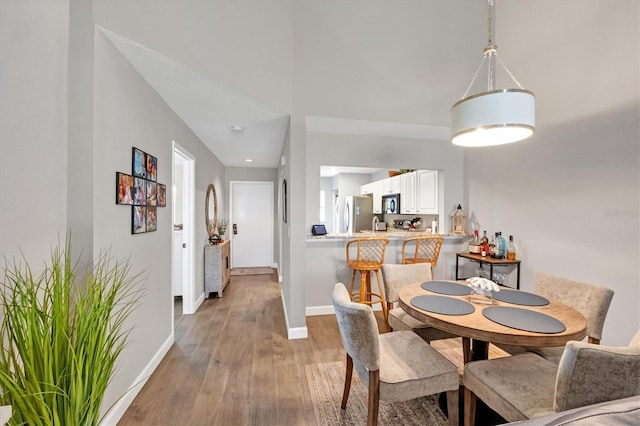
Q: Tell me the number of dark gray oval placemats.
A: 4